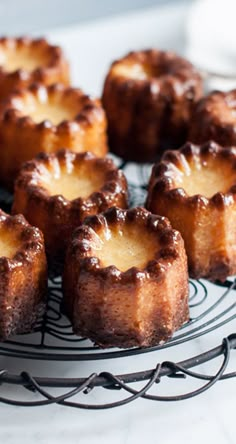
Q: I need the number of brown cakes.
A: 8